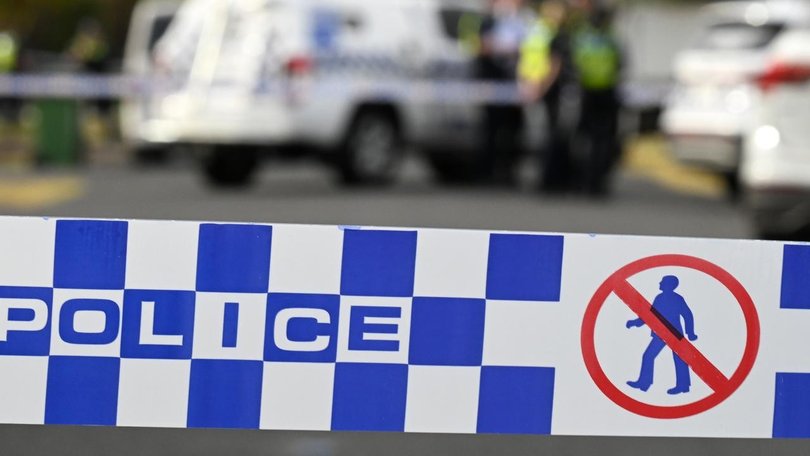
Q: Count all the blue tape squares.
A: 14